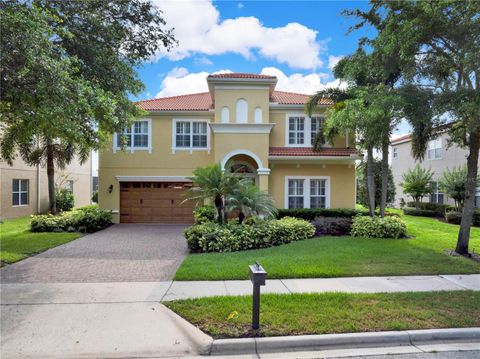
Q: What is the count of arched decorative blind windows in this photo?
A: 3